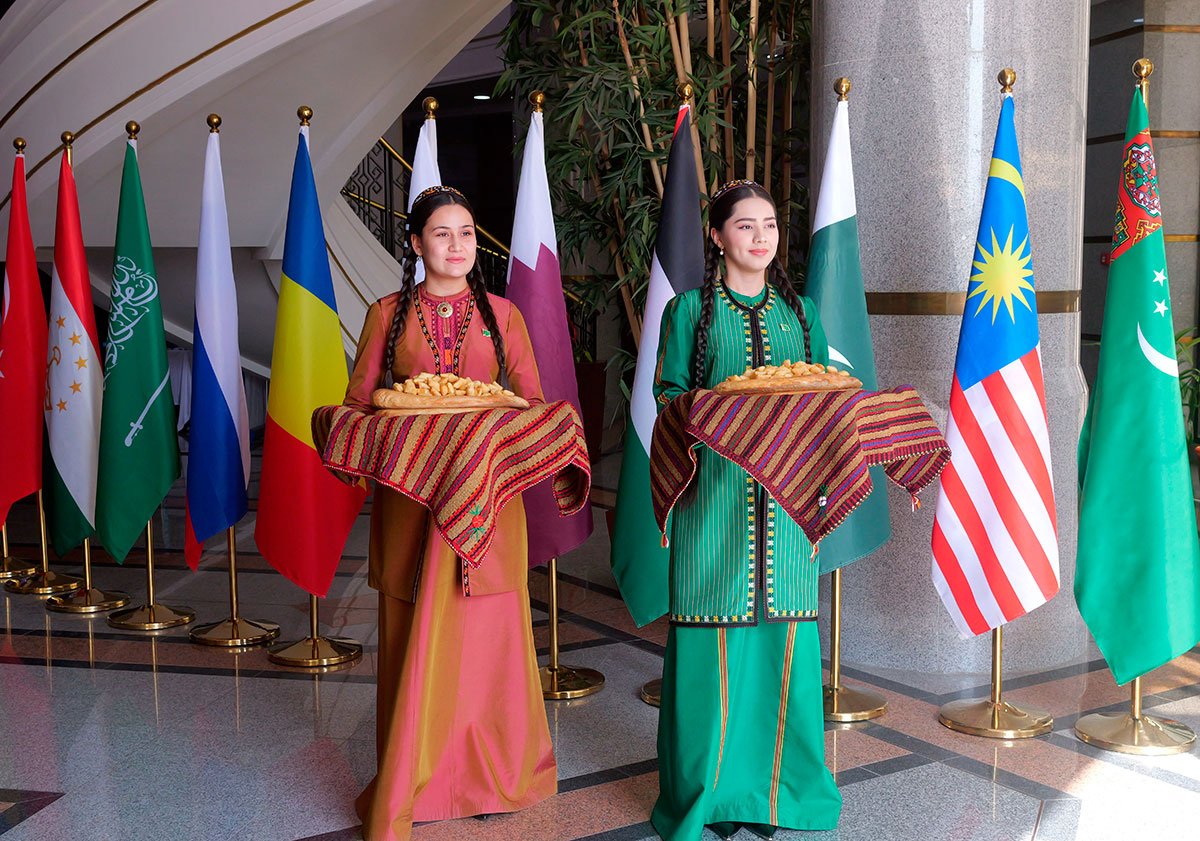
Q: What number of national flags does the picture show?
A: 11